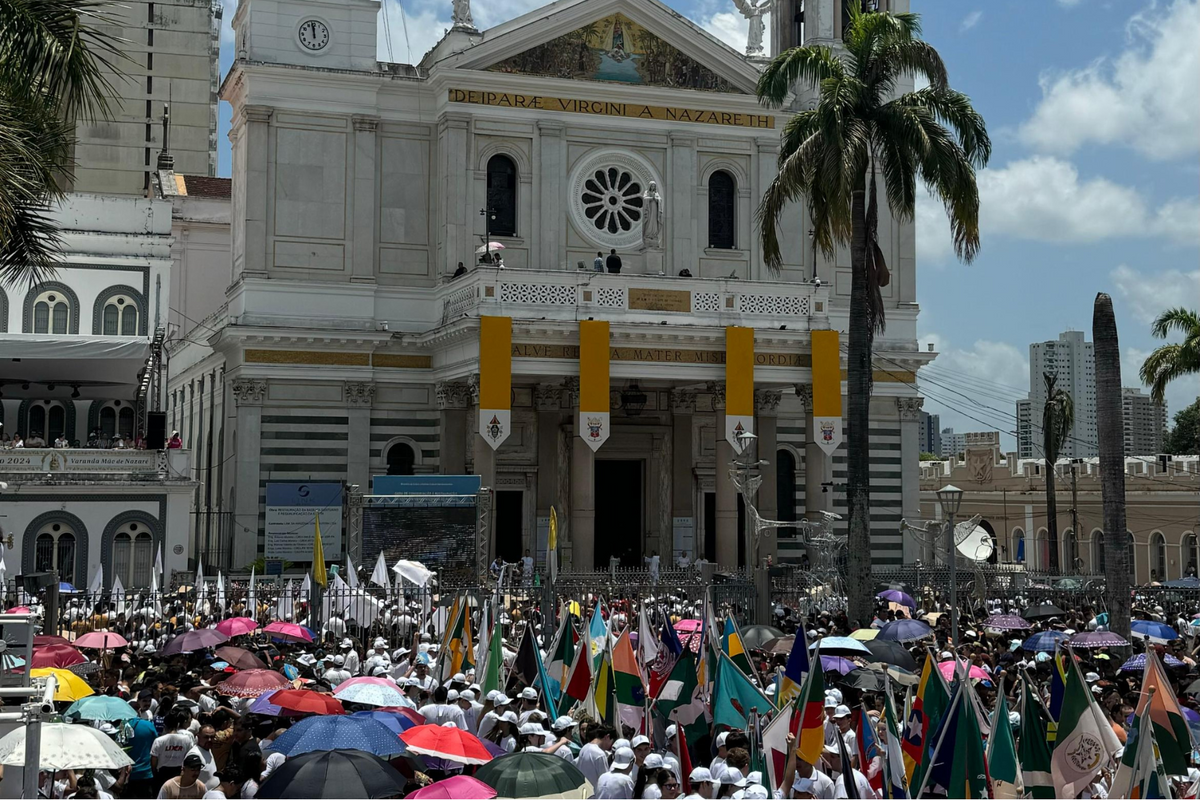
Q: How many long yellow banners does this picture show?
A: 4